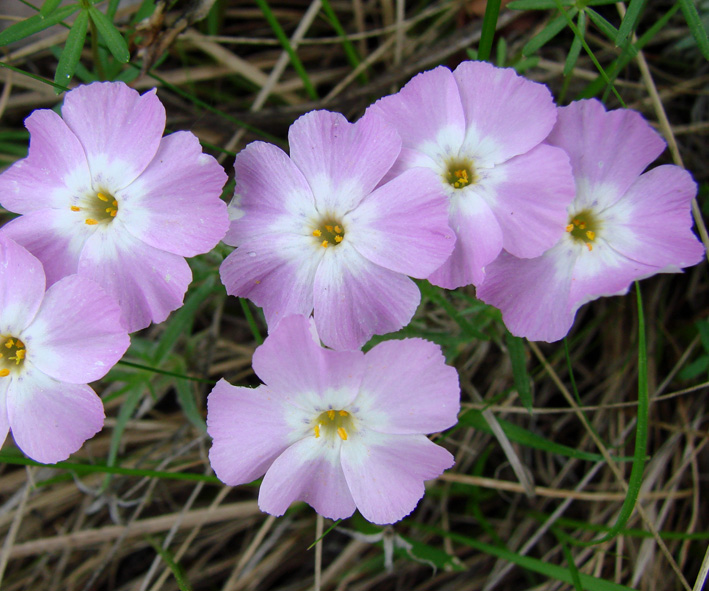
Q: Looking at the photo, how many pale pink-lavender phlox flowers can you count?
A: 6